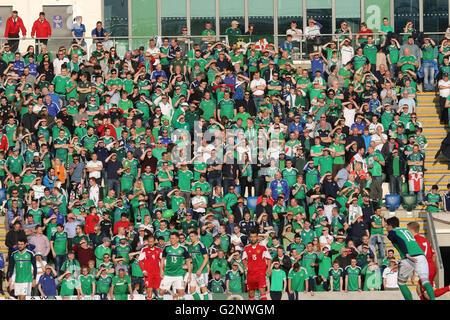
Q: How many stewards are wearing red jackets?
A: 2